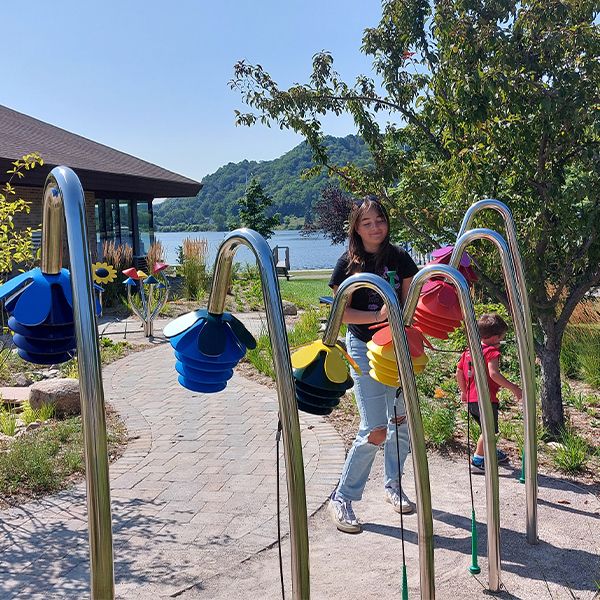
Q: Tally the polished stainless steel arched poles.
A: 6